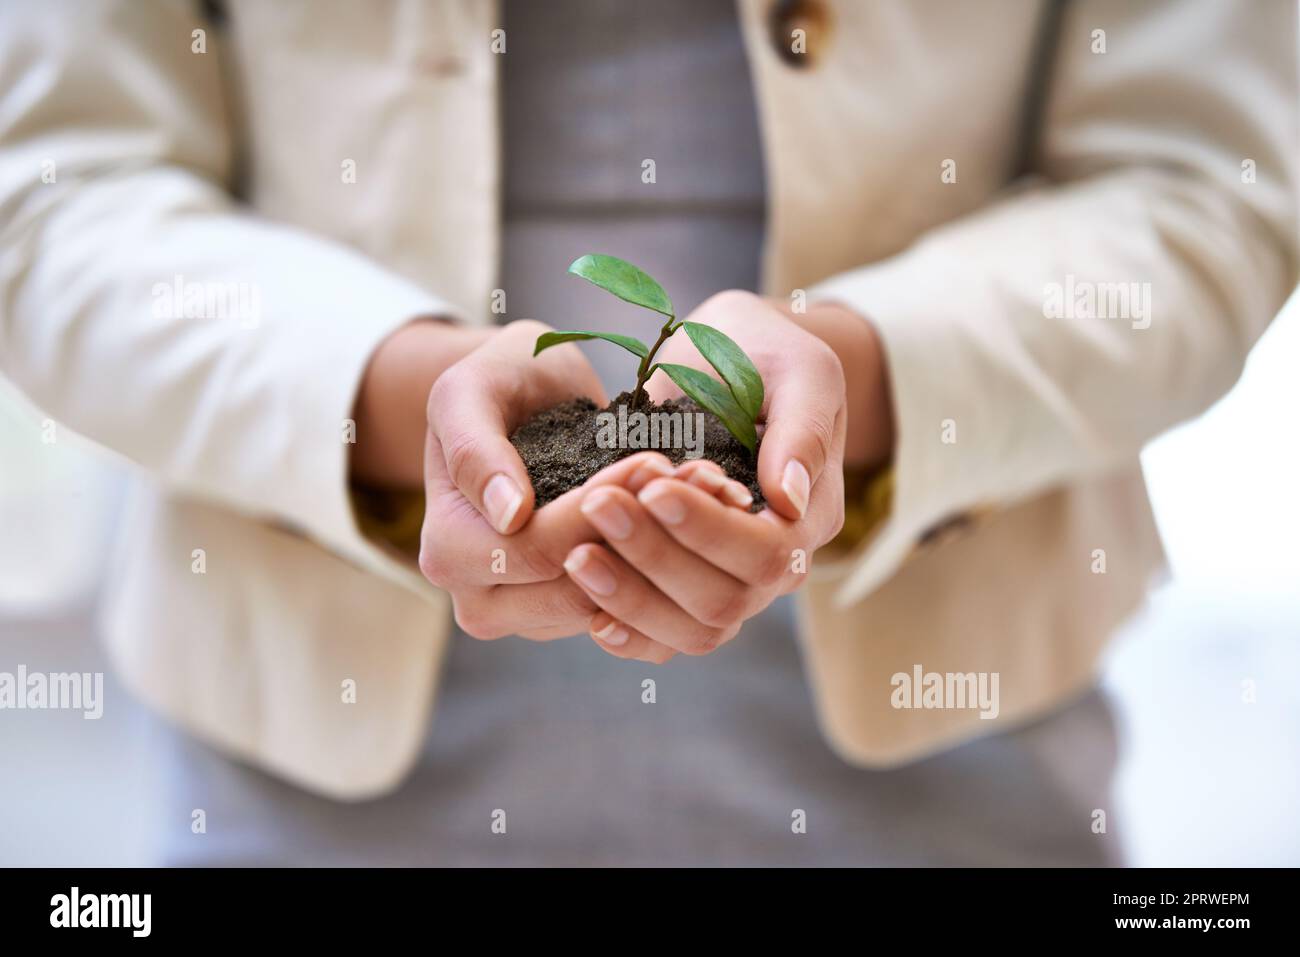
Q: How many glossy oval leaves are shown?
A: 4